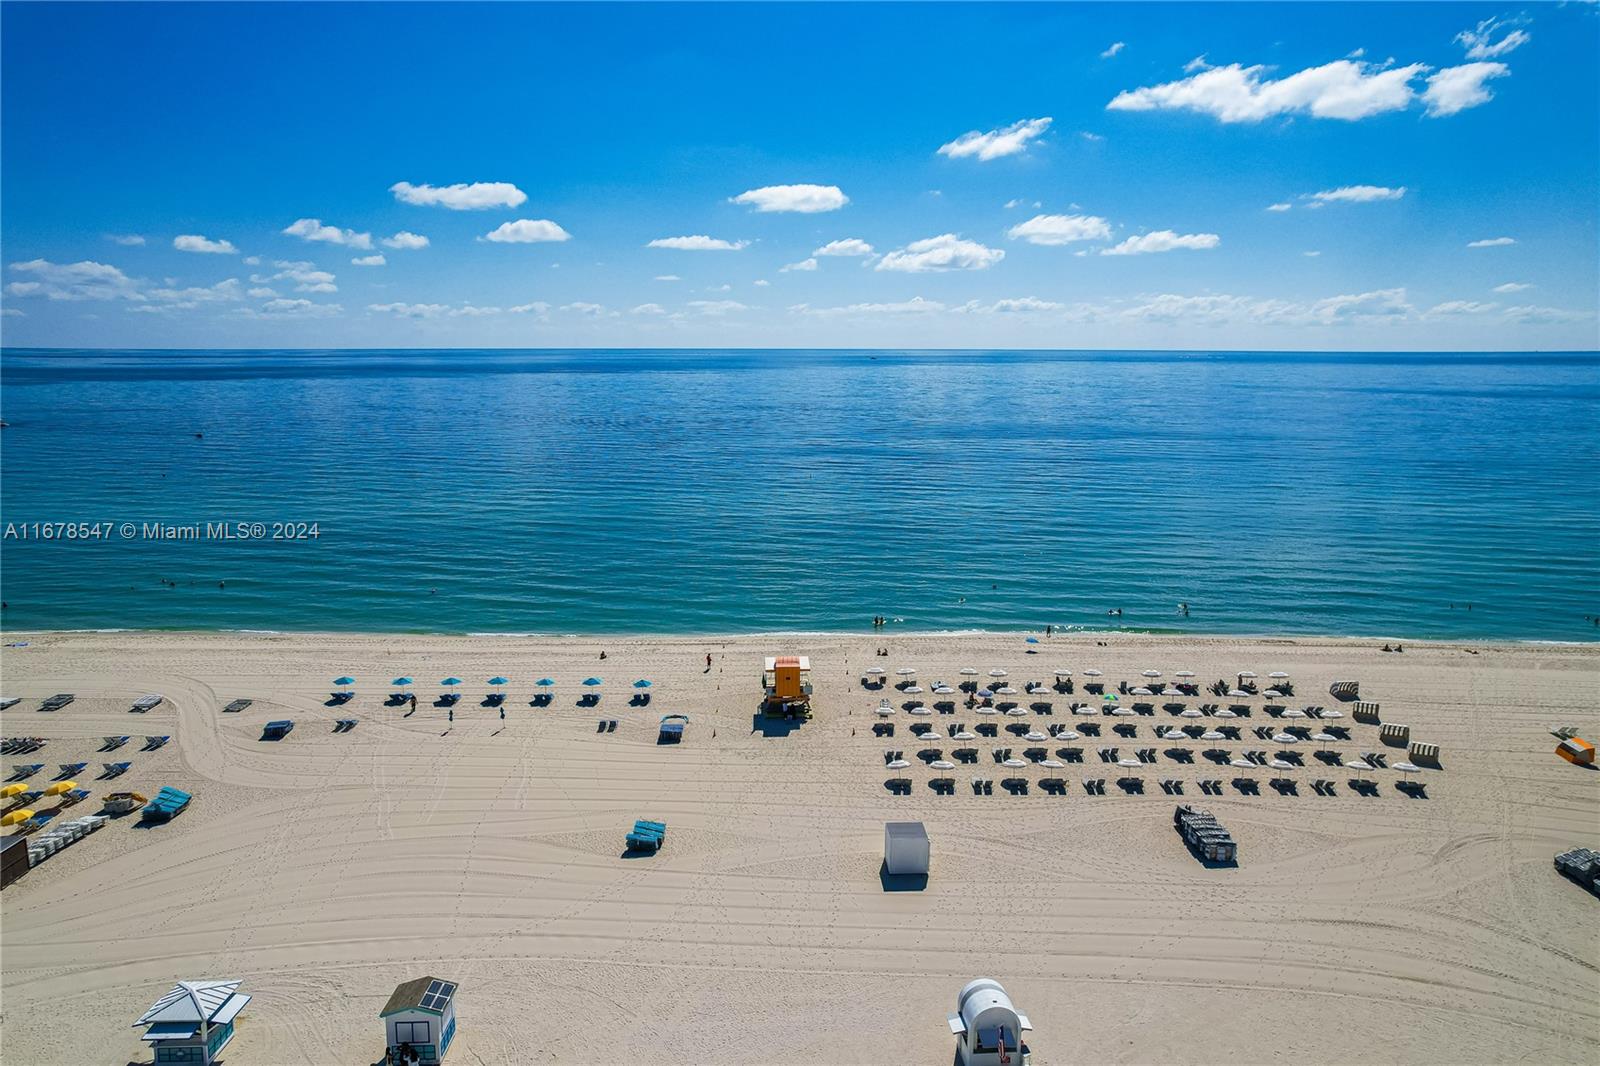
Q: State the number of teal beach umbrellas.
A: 7